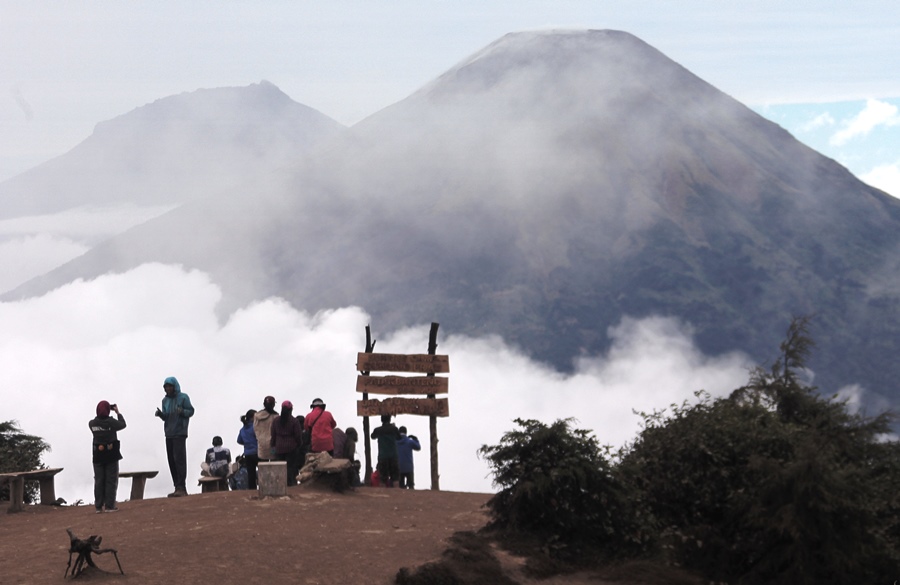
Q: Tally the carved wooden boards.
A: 3